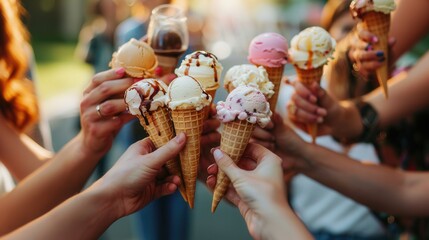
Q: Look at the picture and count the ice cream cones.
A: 9